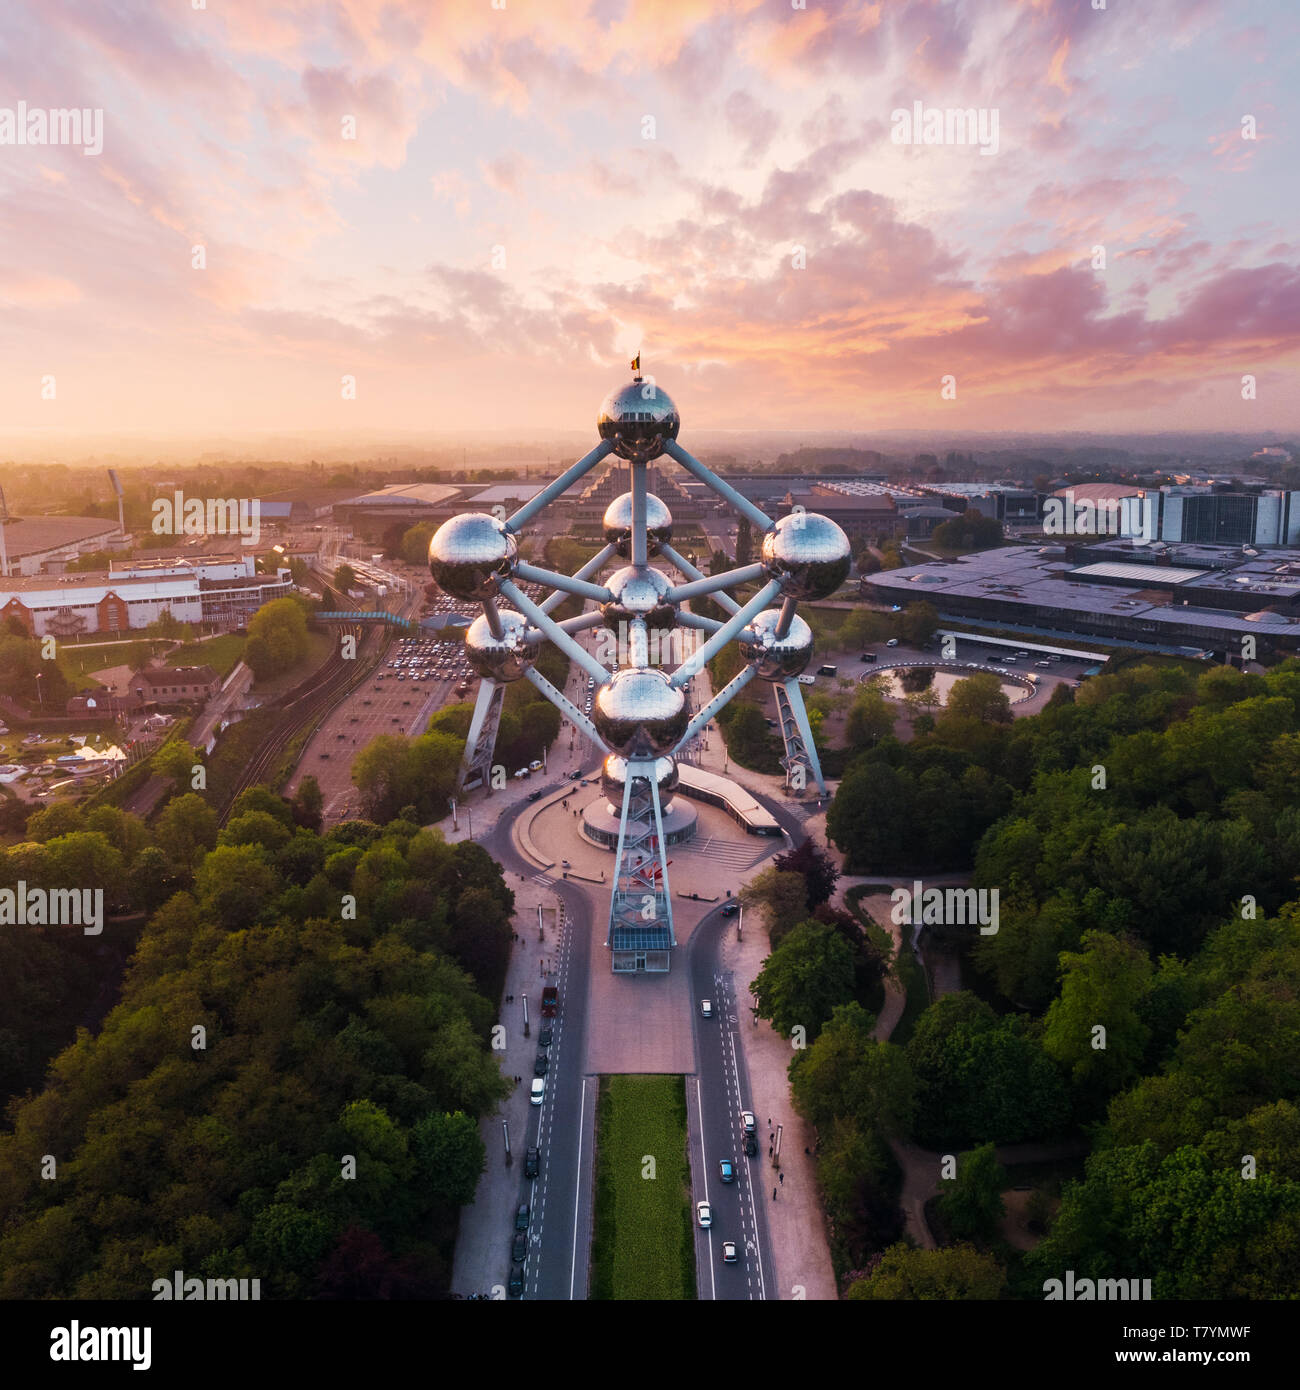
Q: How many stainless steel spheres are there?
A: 9